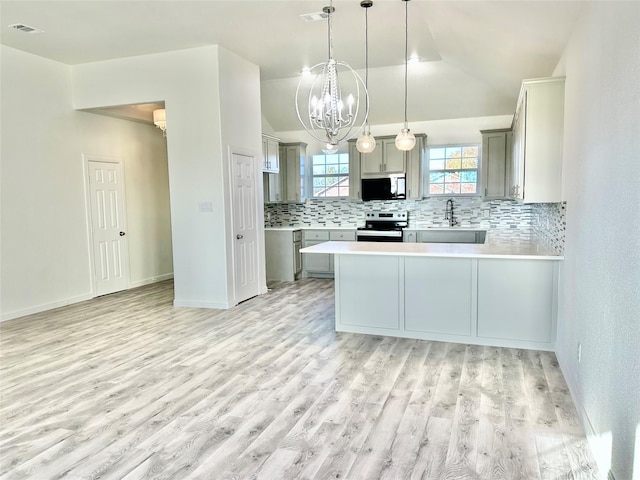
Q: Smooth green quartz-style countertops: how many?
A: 0